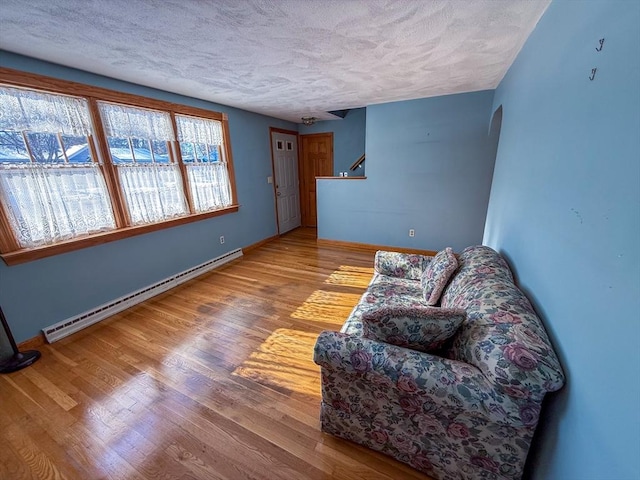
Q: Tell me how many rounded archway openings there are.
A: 1